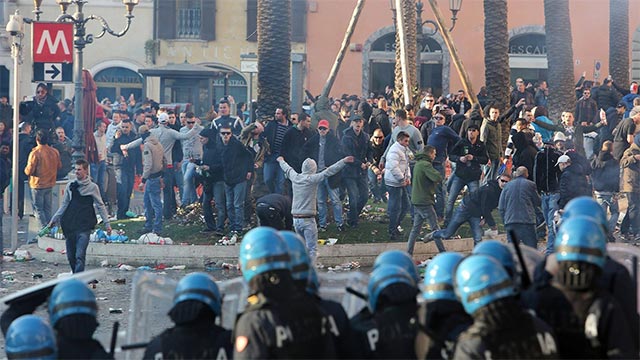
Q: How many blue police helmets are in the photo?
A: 13